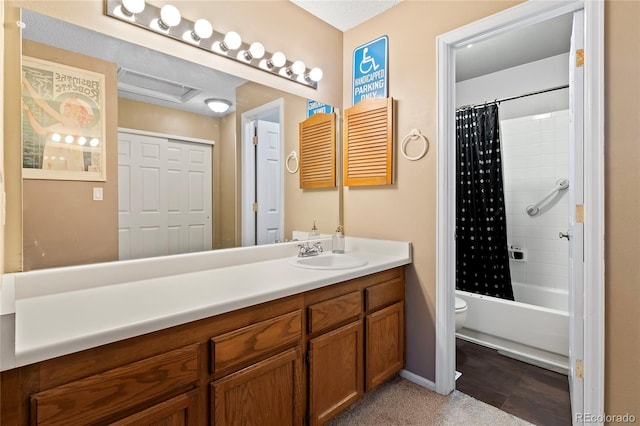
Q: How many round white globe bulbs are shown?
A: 8